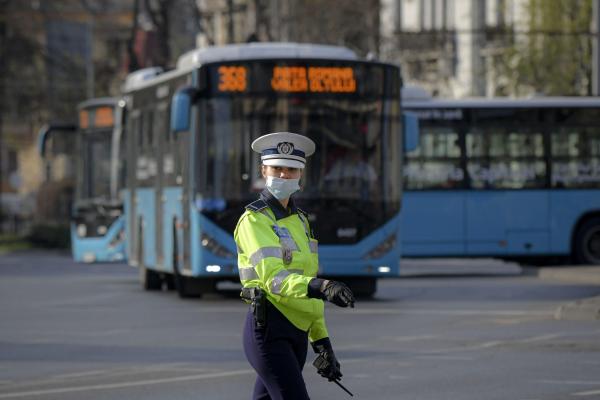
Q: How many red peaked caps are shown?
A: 0